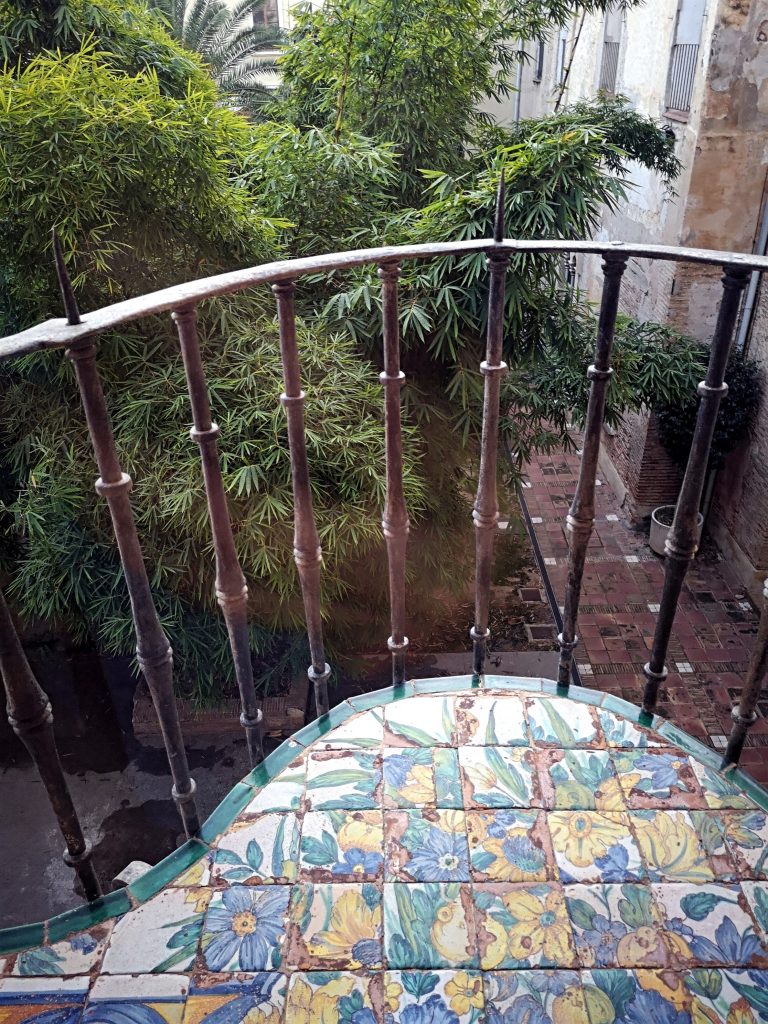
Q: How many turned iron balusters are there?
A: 9